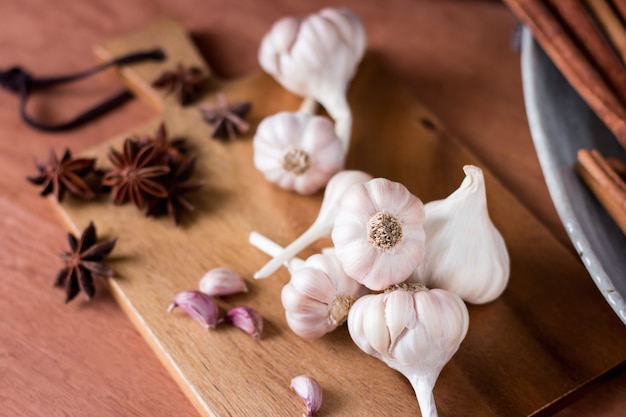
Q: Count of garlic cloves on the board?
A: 4